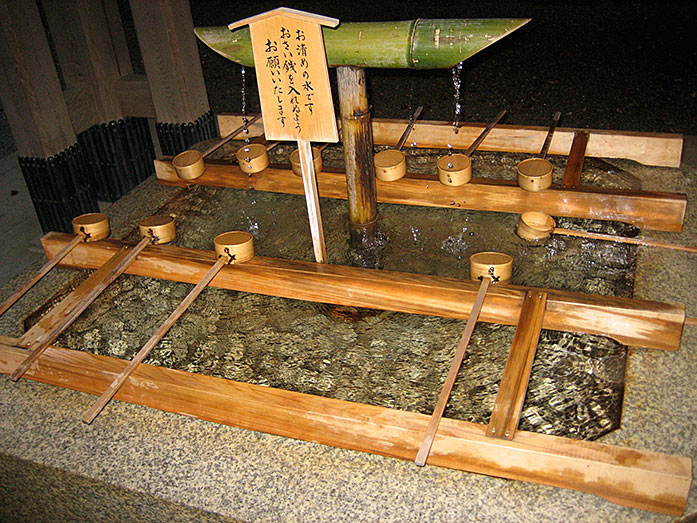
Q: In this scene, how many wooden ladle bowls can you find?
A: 11